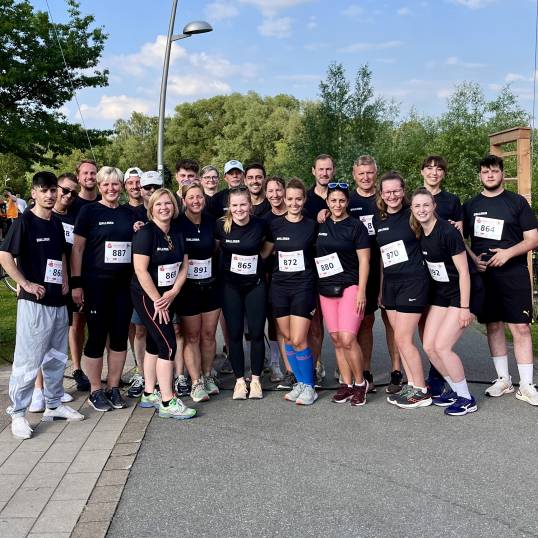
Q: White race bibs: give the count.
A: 12